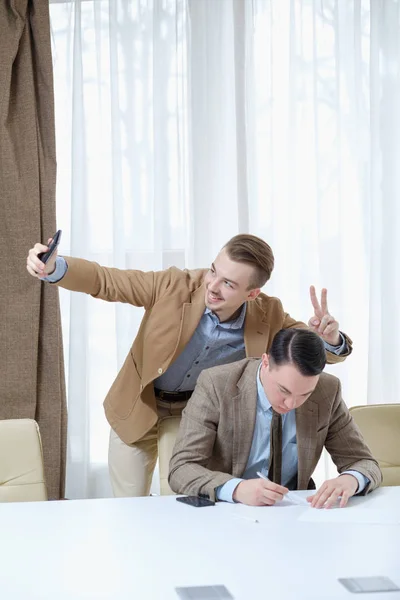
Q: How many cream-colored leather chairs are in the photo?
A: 3